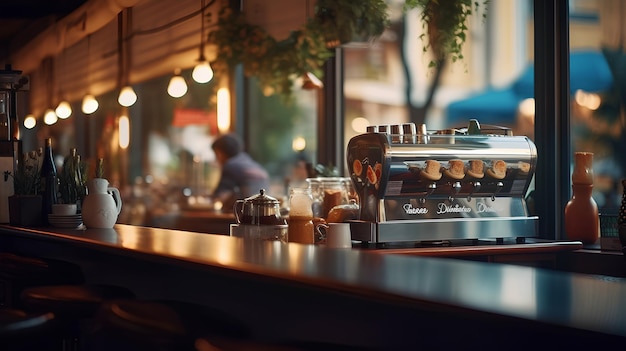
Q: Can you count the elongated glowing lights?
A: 2